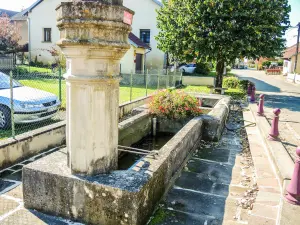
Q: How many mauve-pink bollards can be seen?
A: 5